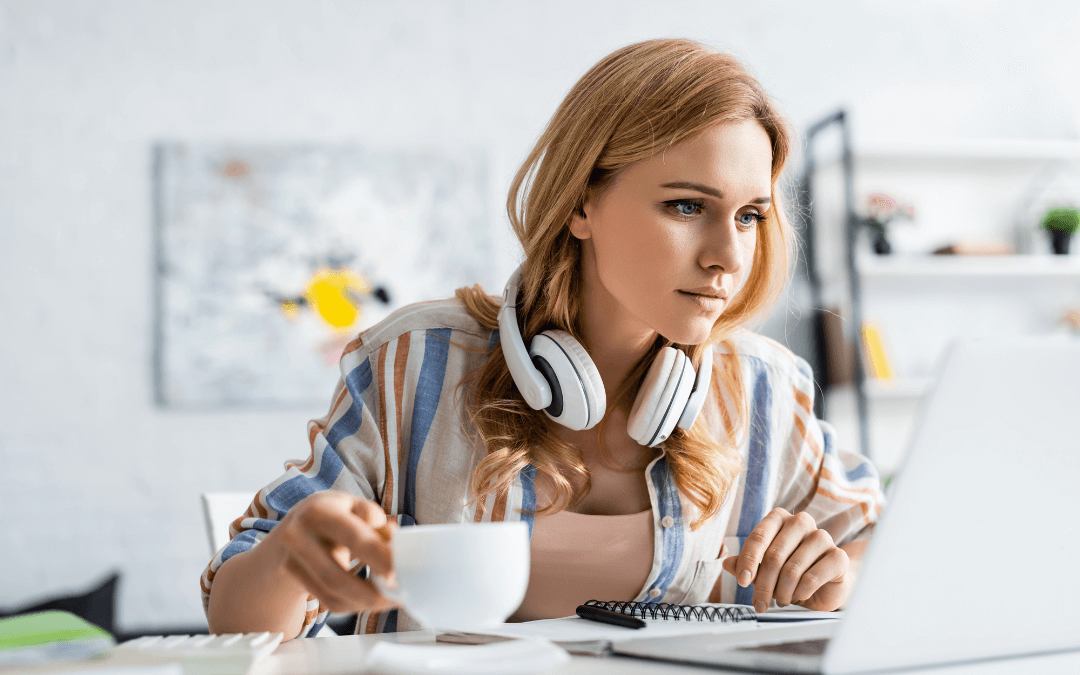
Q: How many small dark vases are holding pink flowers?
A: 1